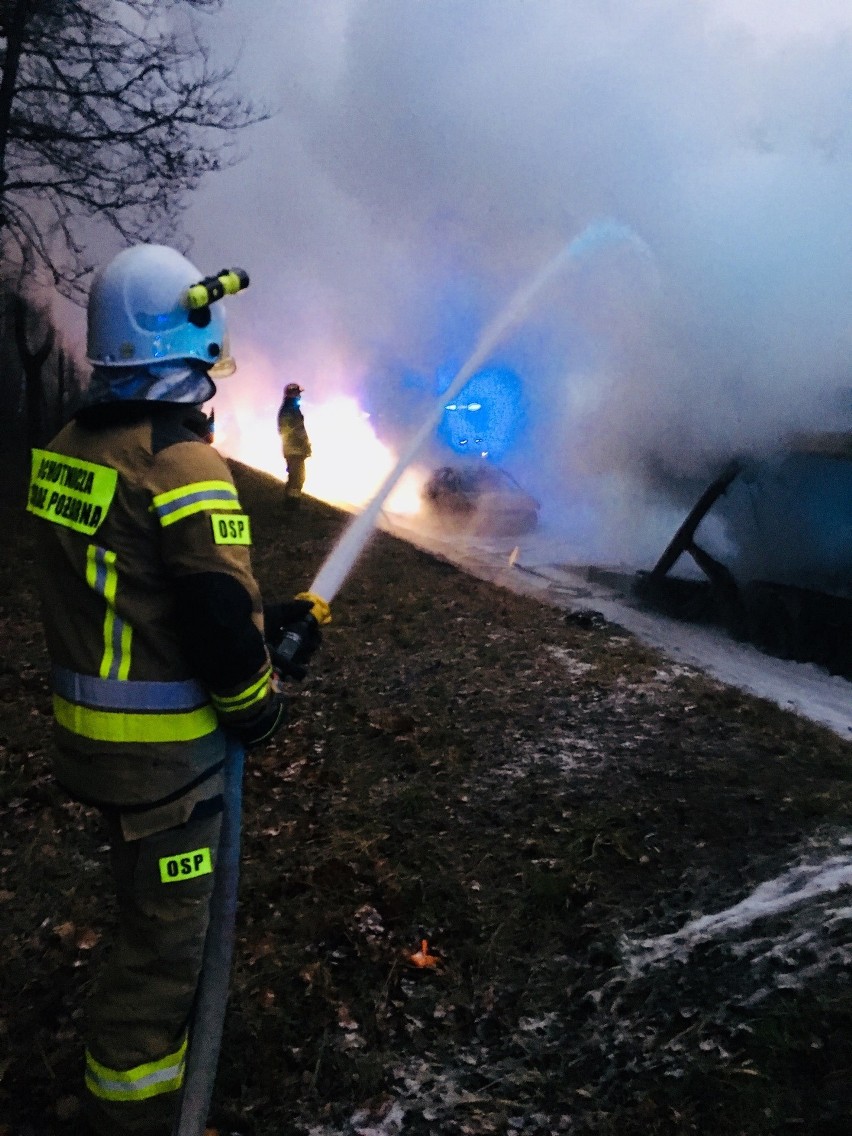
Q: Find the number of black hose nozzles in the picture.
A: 1